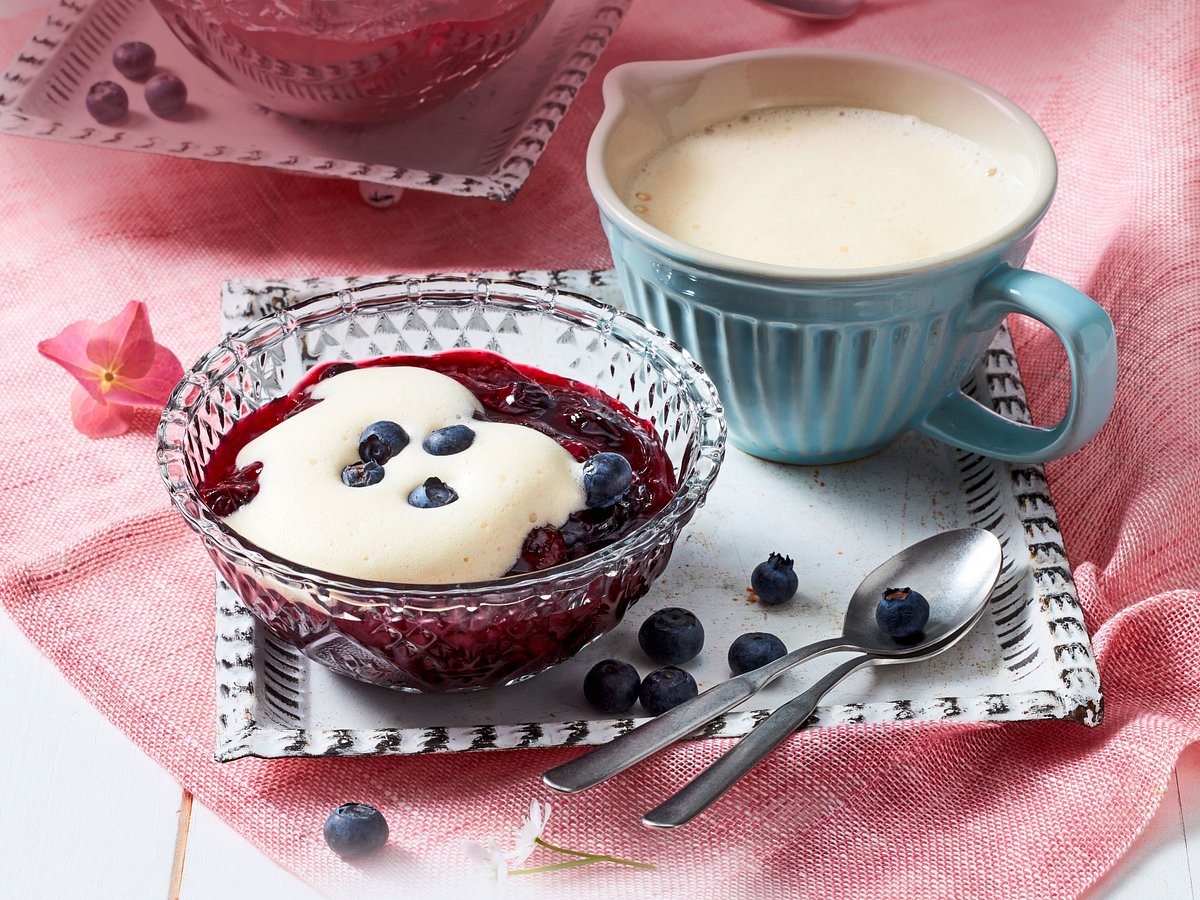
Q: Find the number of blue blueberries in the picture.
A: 15